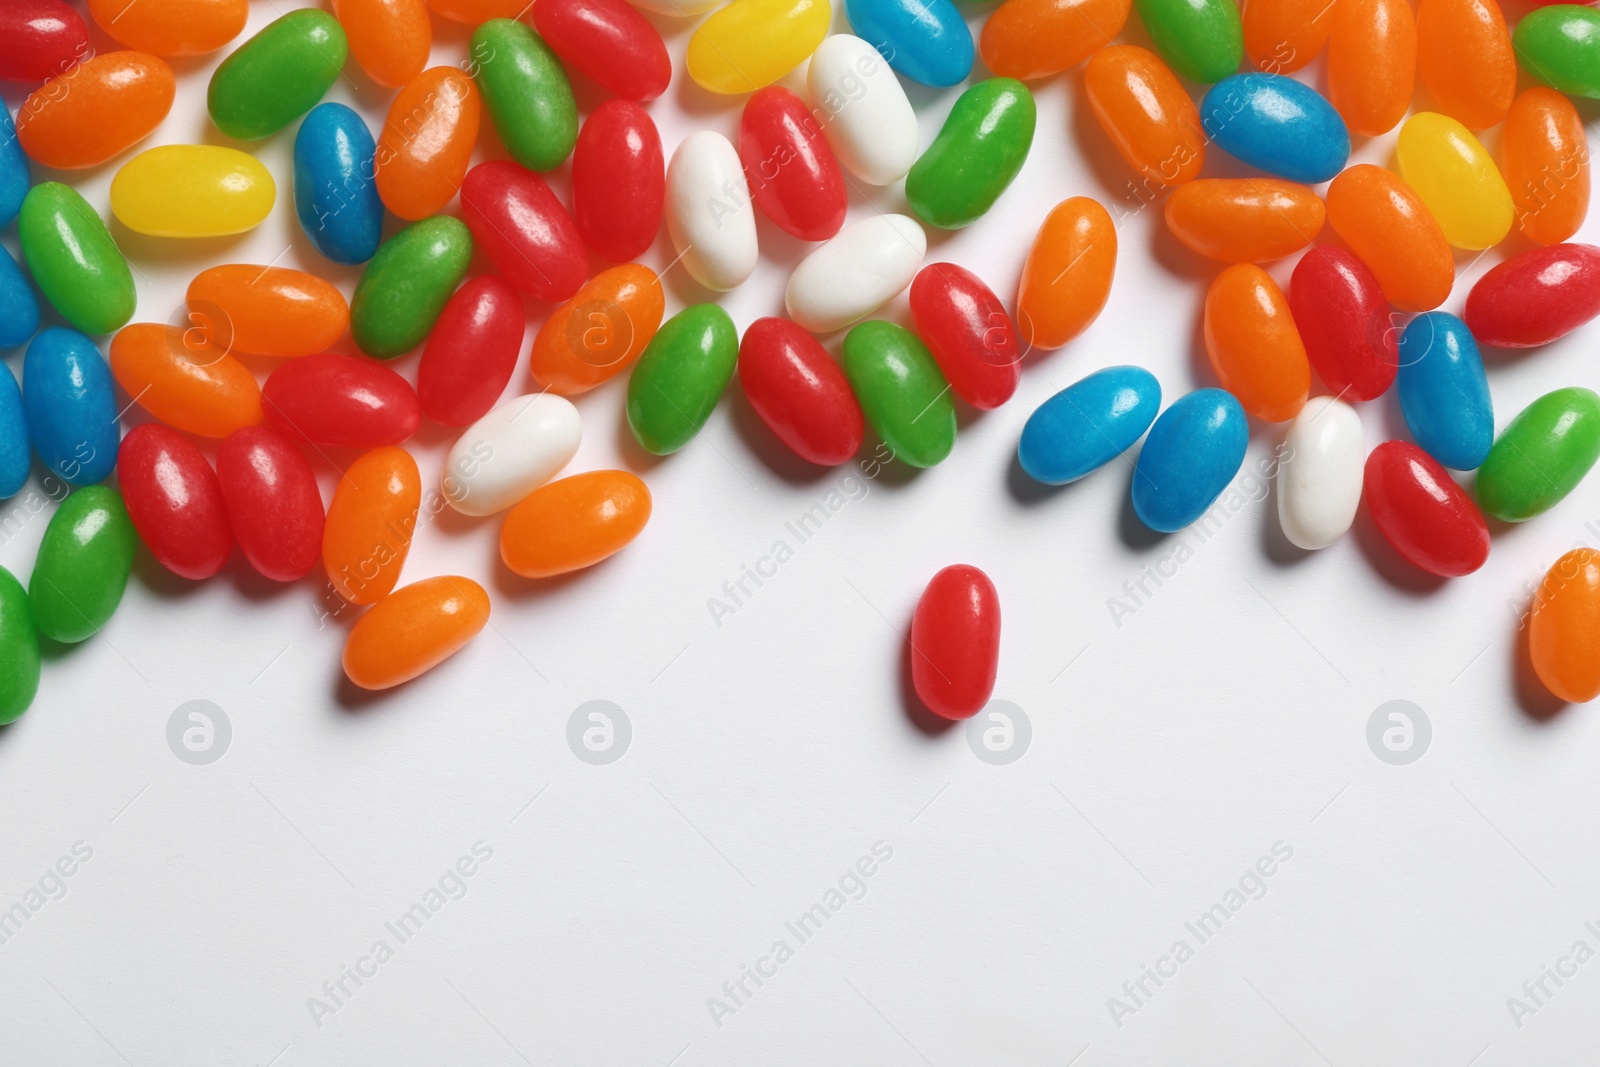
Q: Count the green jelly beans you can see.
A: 12